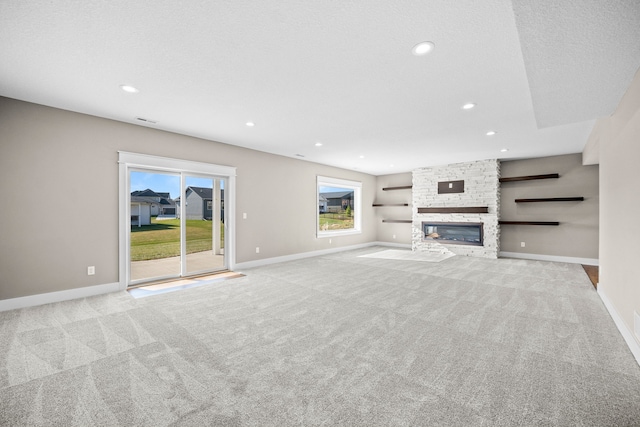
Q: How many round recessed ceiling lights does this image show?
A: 9